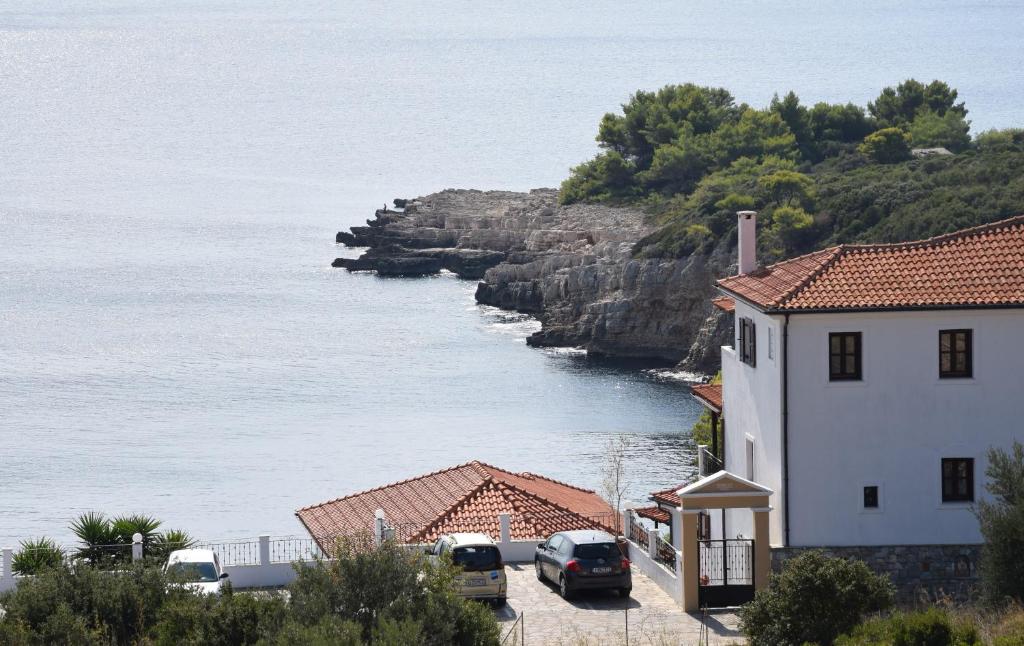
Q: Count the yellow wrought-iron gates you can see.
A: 0